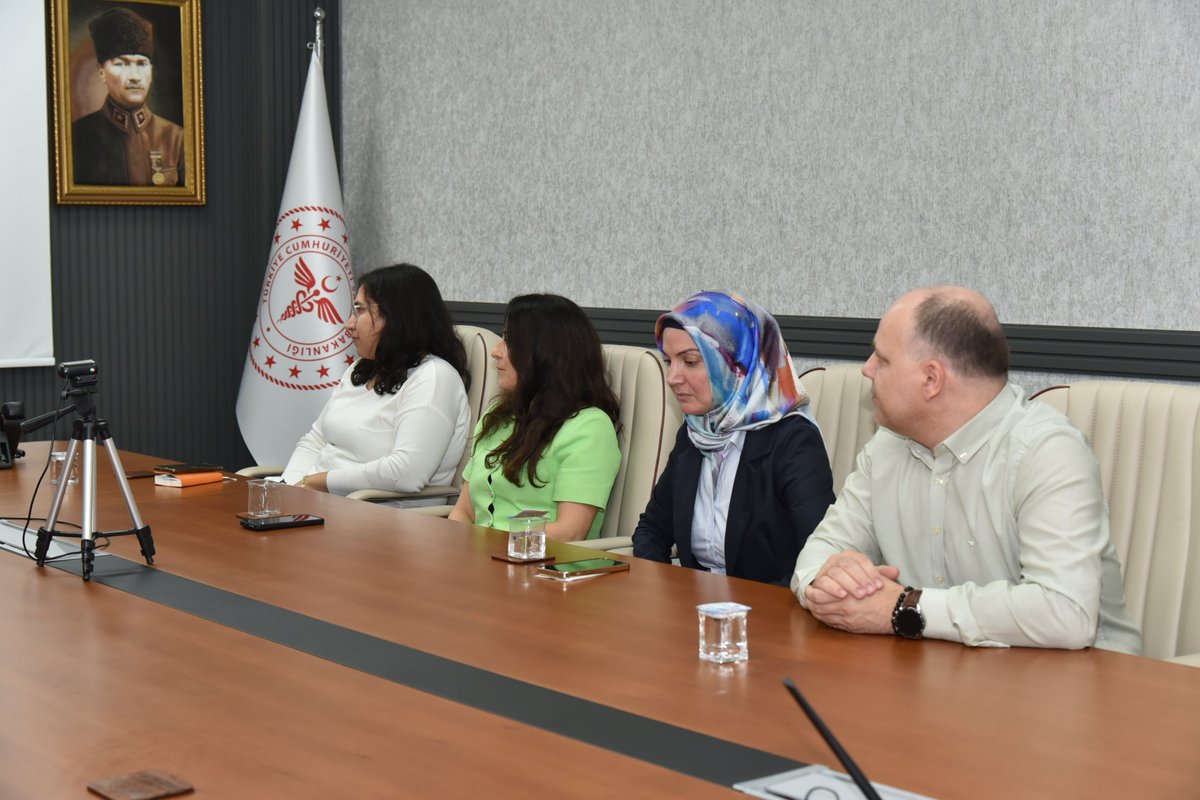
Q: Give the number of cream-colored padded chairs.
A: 4